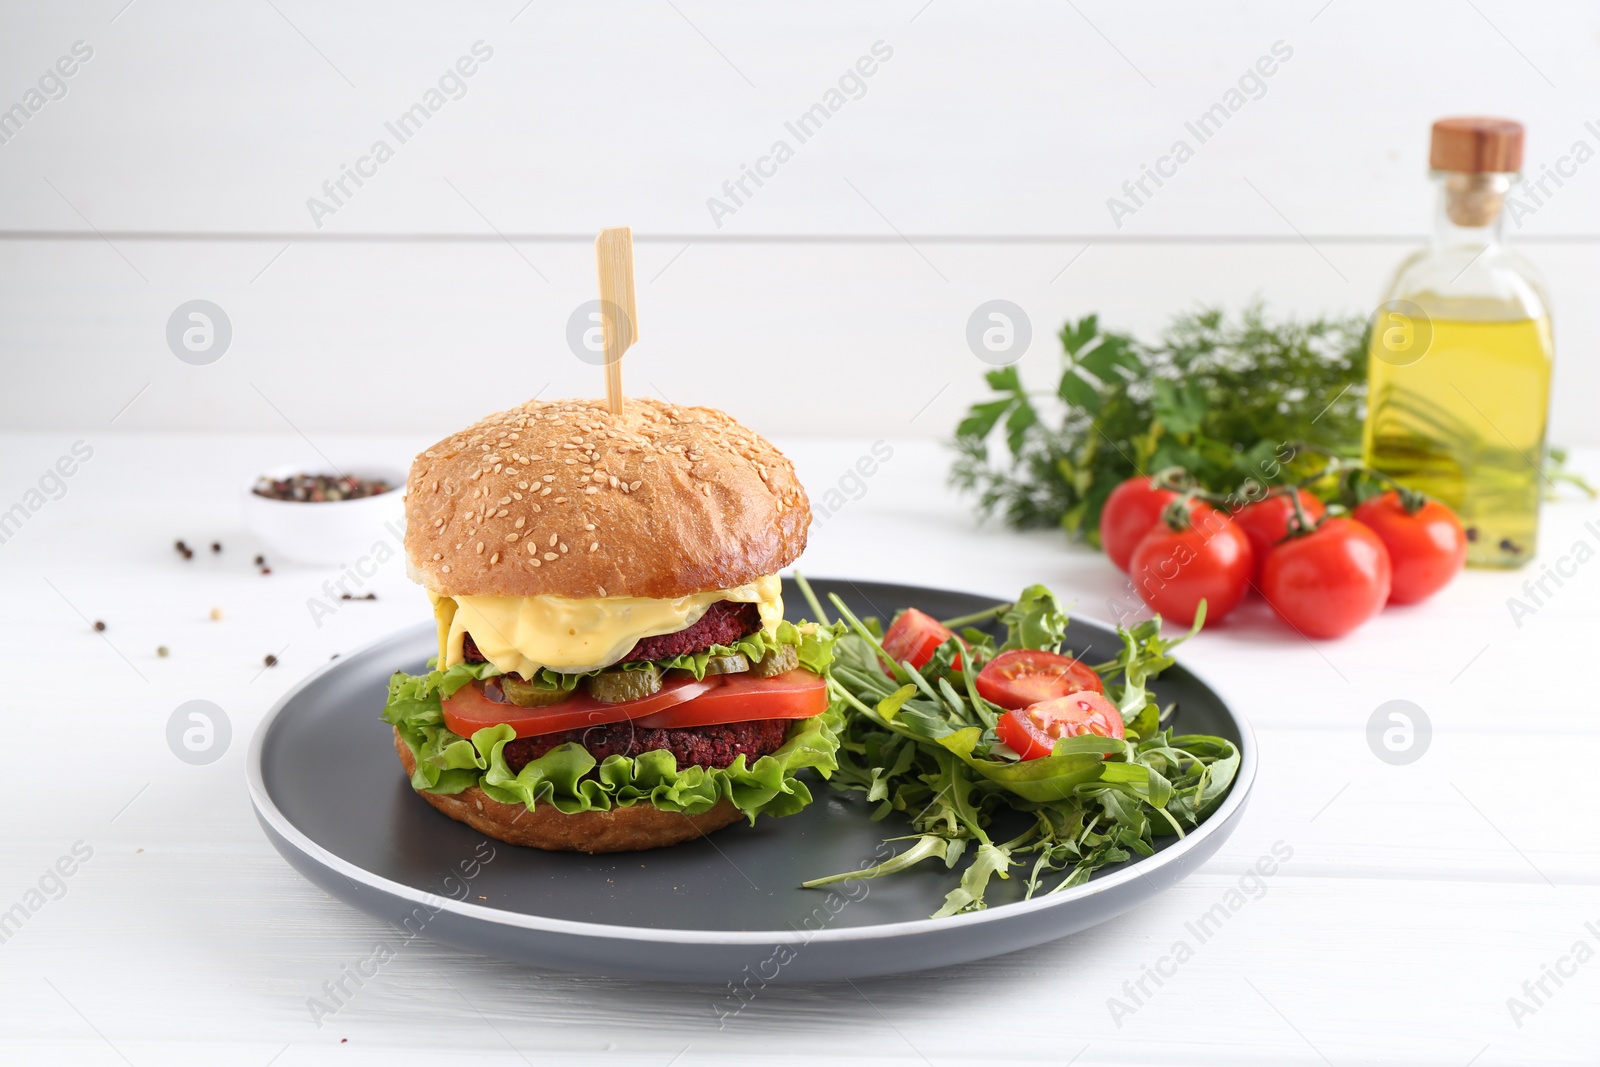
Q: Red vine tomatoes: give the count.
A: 5